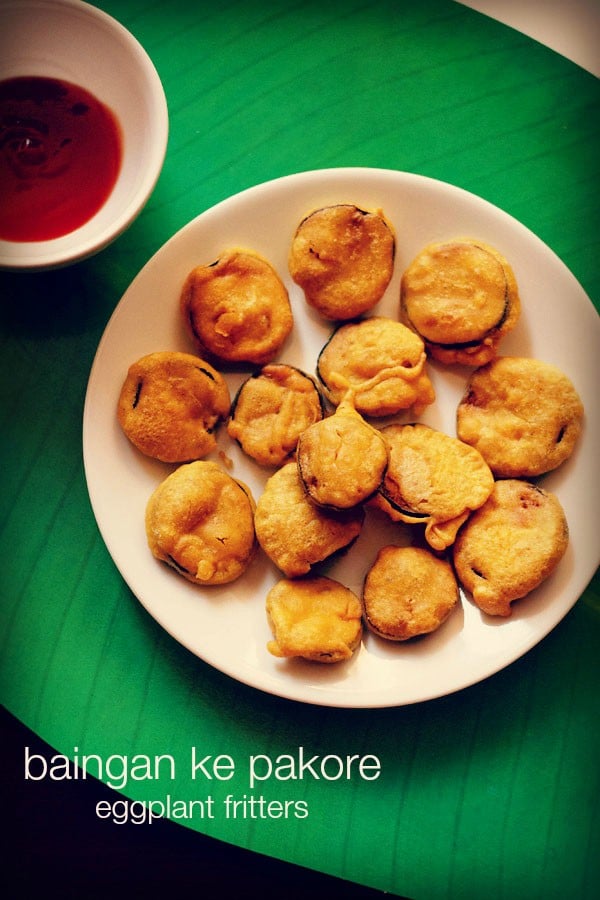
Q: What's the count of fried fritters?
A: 14